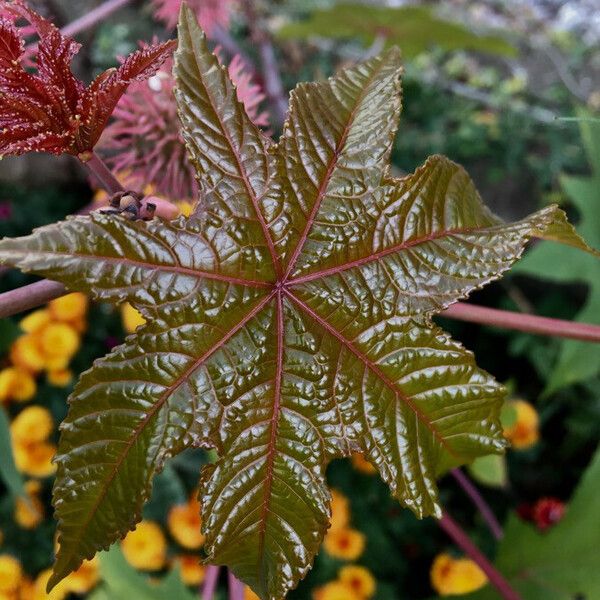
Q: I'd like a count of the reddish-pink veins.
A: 7